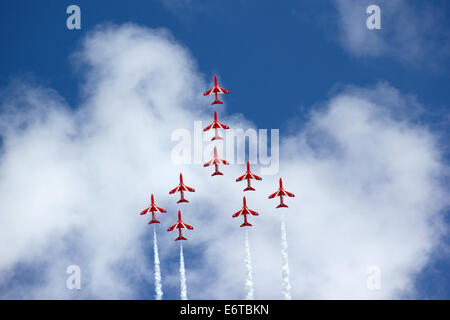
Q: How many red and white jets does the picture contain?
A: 9